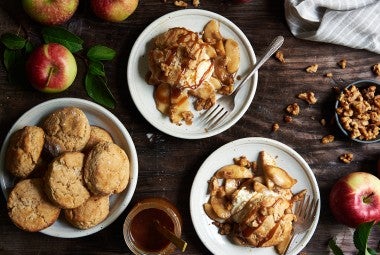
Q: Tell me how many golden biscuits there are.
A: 7